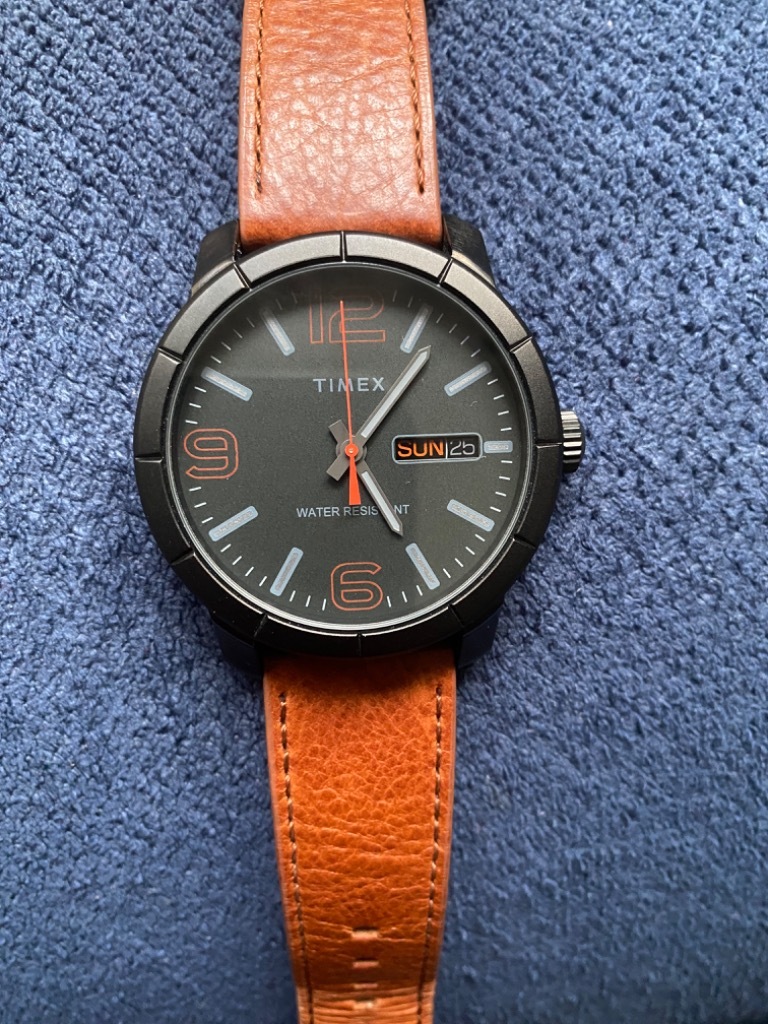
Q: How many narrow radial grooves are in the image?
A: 12